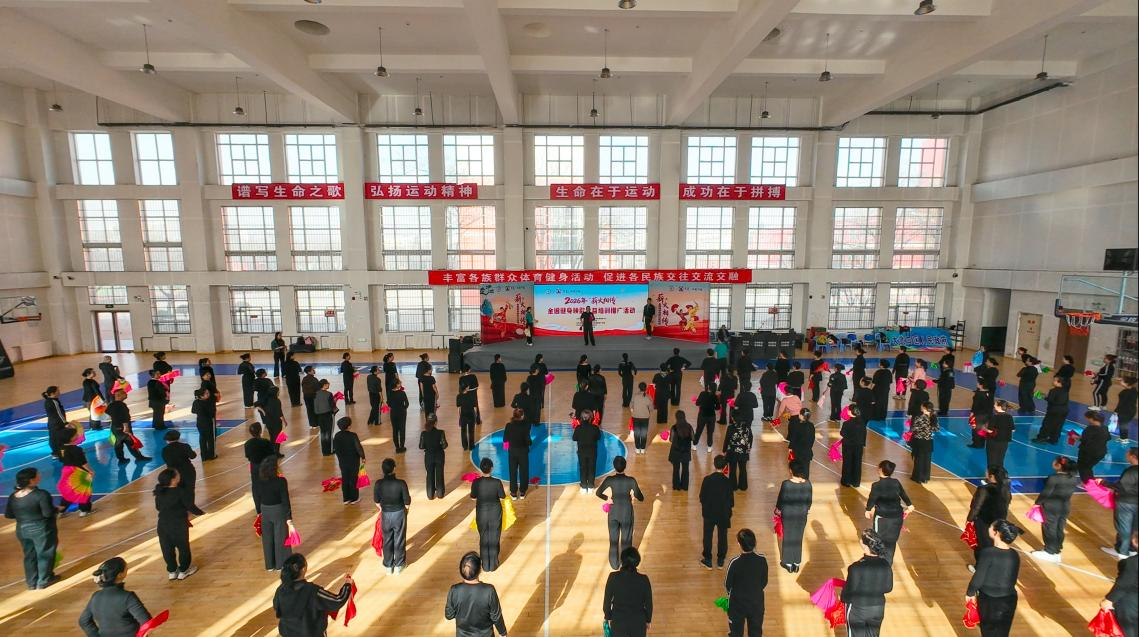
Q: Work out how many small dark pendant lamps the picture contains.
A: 14